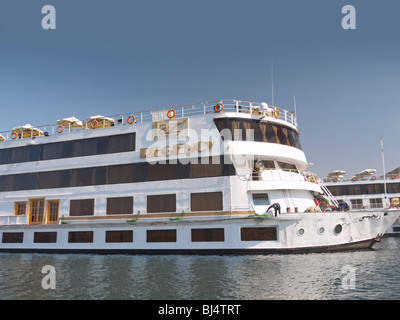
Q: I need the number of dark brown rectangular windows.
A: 11